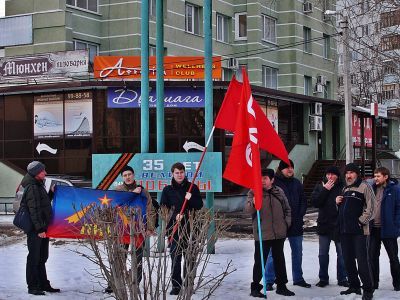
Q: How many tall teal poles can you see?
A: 3